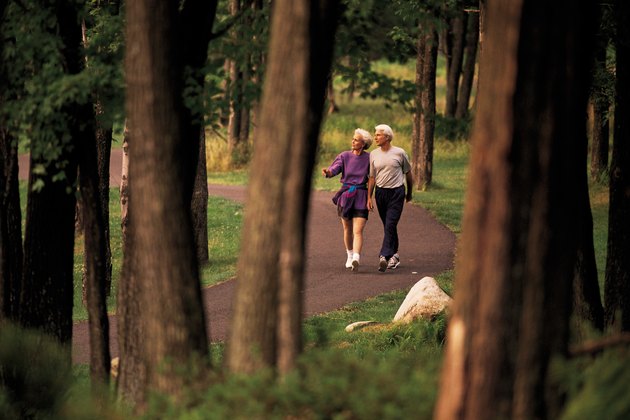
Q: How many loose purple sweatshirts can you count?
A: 1